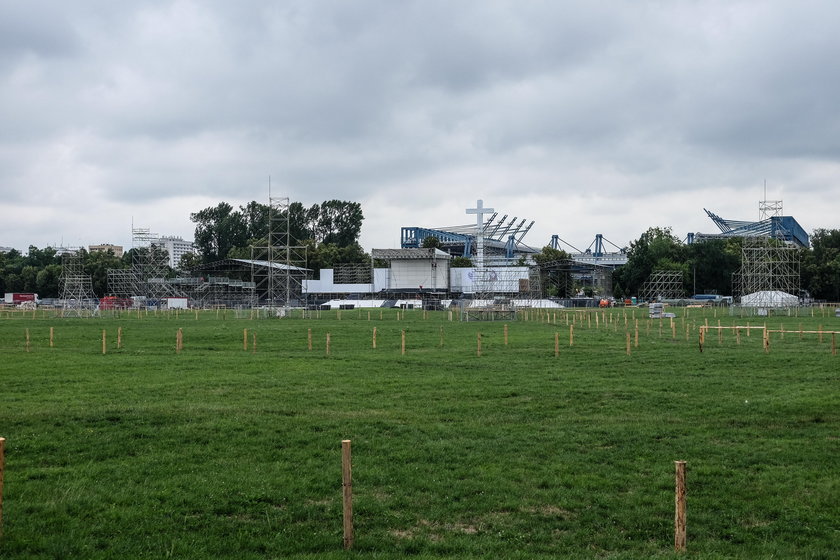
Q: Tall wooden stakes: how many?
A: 3